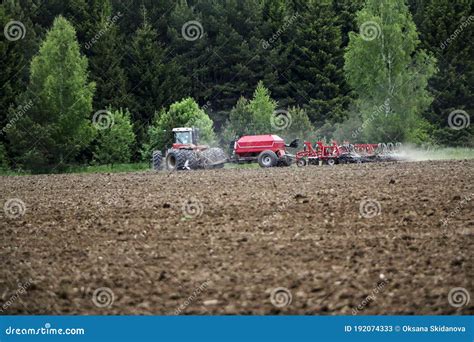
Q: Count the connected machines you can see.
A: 3